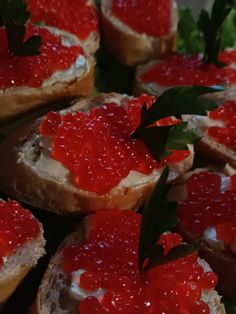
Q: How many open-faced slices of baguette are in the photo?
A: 9